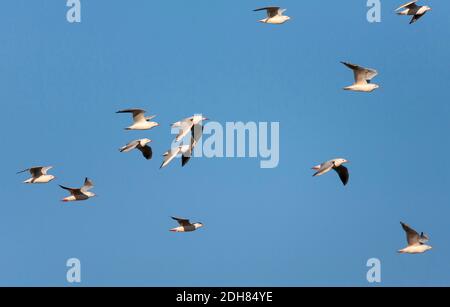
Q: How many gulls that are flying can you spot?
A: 12